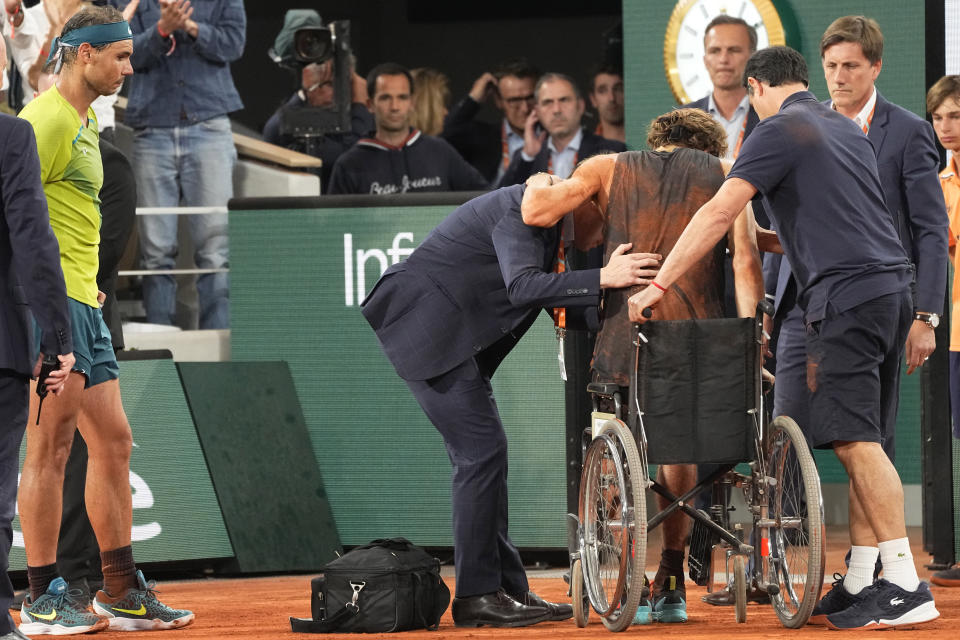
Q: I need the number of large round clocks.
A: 1